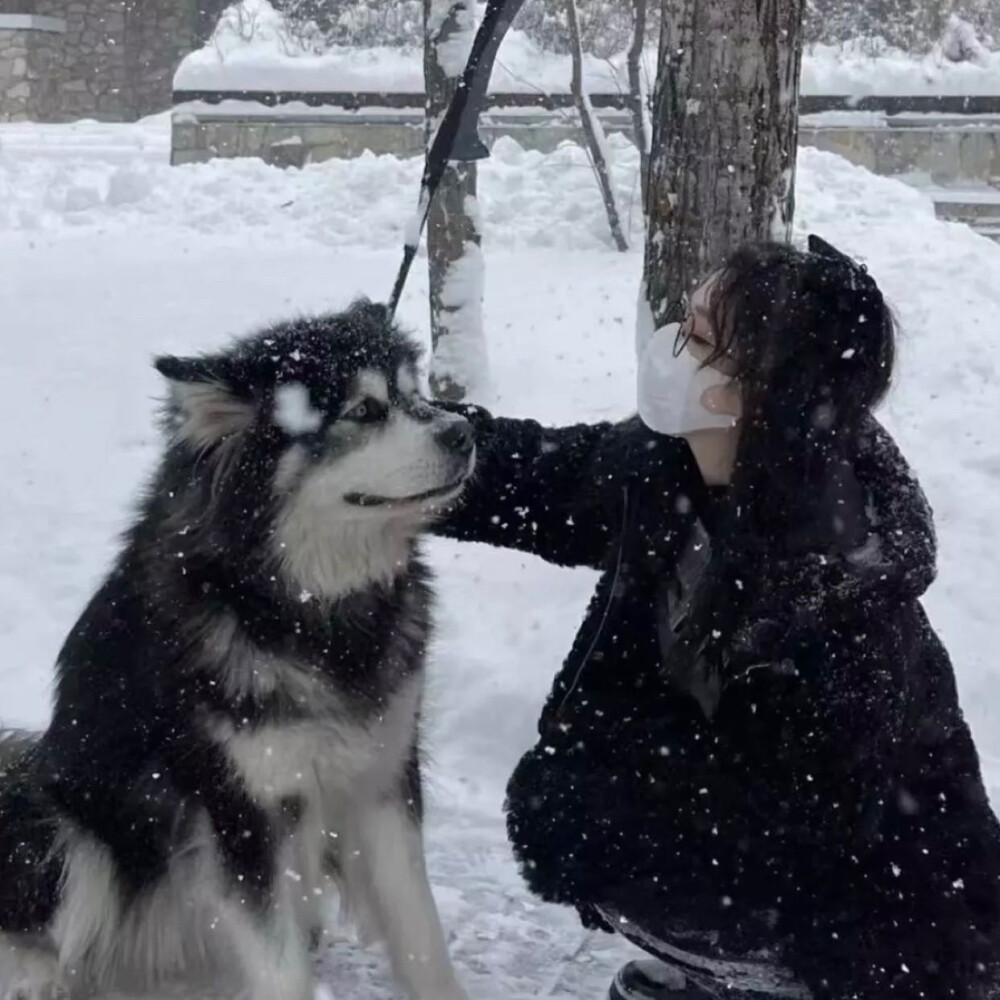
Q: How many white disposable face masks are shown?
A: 1